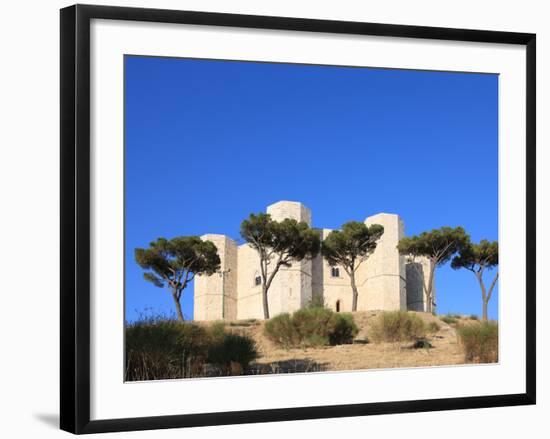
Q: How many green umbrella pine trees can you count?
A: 5